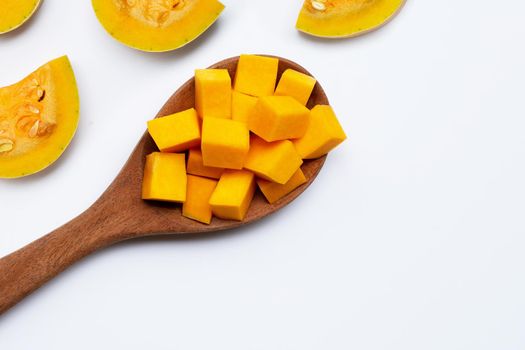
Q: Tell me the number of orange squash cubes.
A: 14